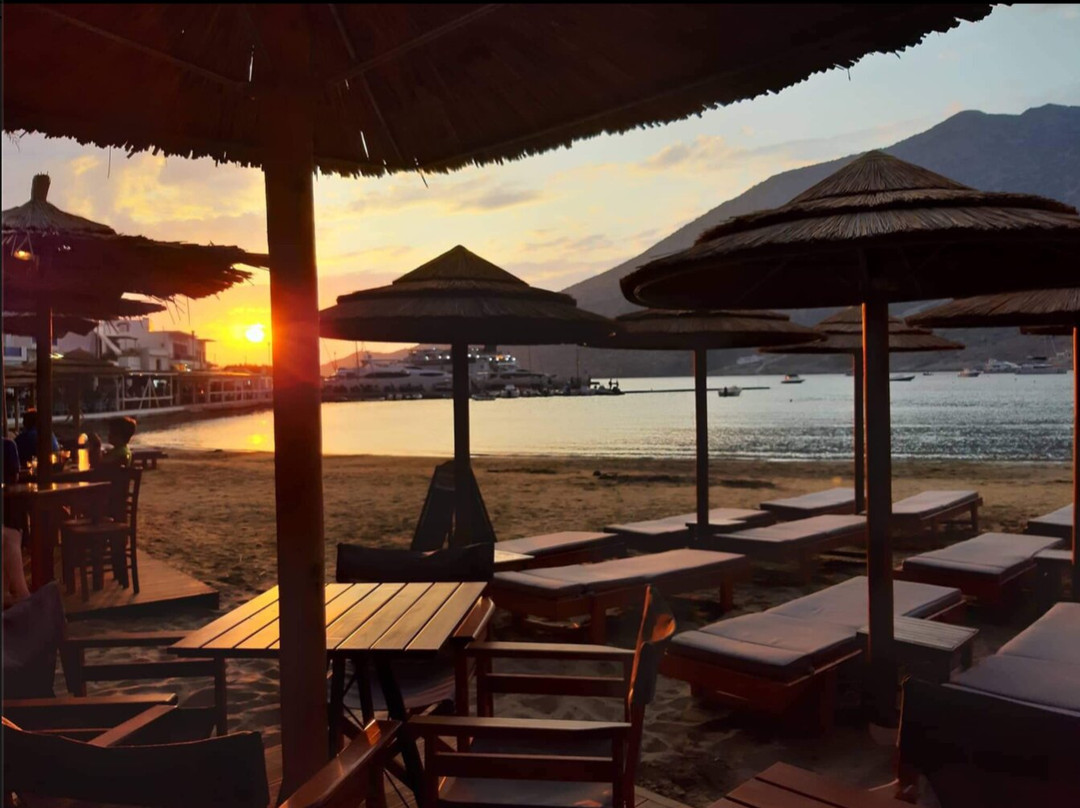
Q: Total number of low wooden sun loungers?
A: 10